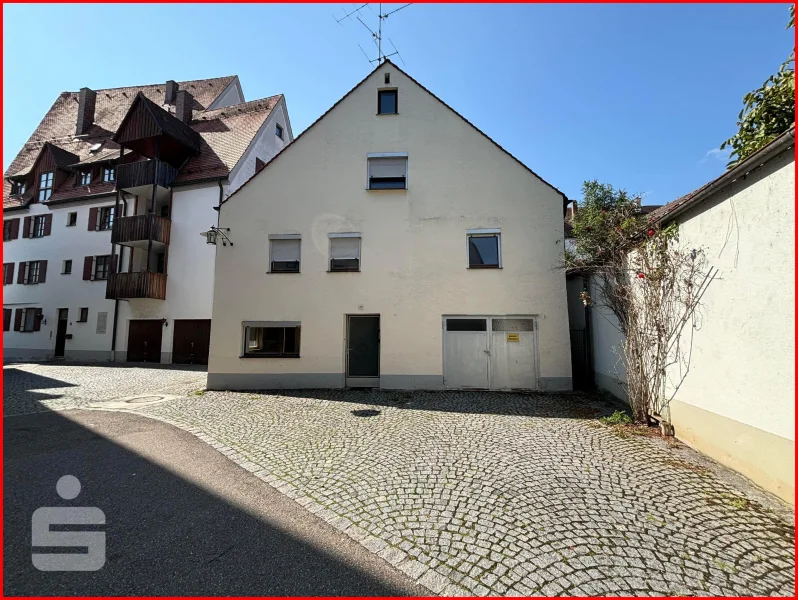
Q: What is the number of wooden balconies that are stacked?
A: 3